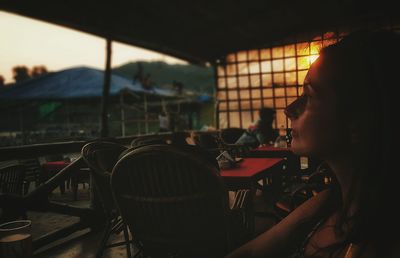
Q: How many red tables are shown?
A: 3